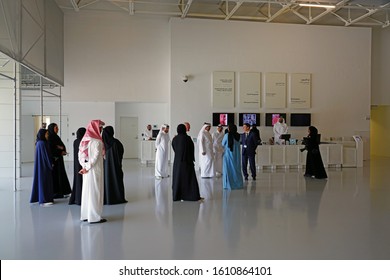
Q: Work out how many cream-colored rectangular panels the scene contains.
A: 4